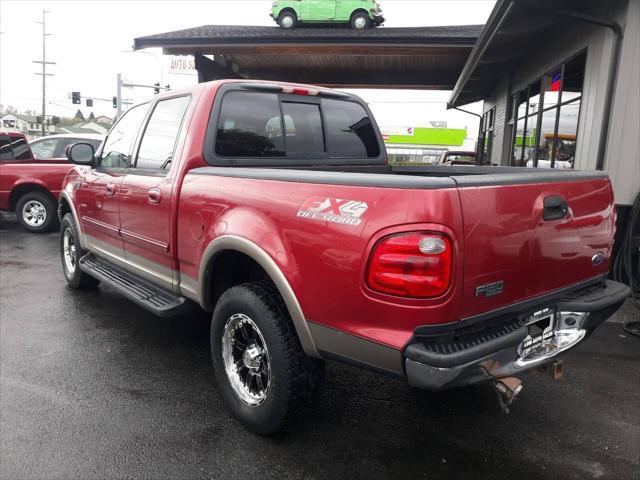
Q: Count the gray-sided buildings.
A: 1